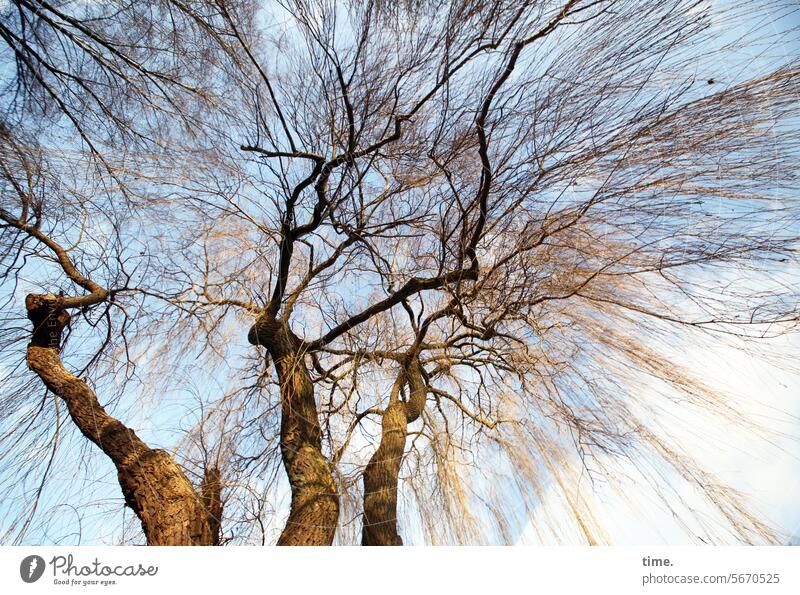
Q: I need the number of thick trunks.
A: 3